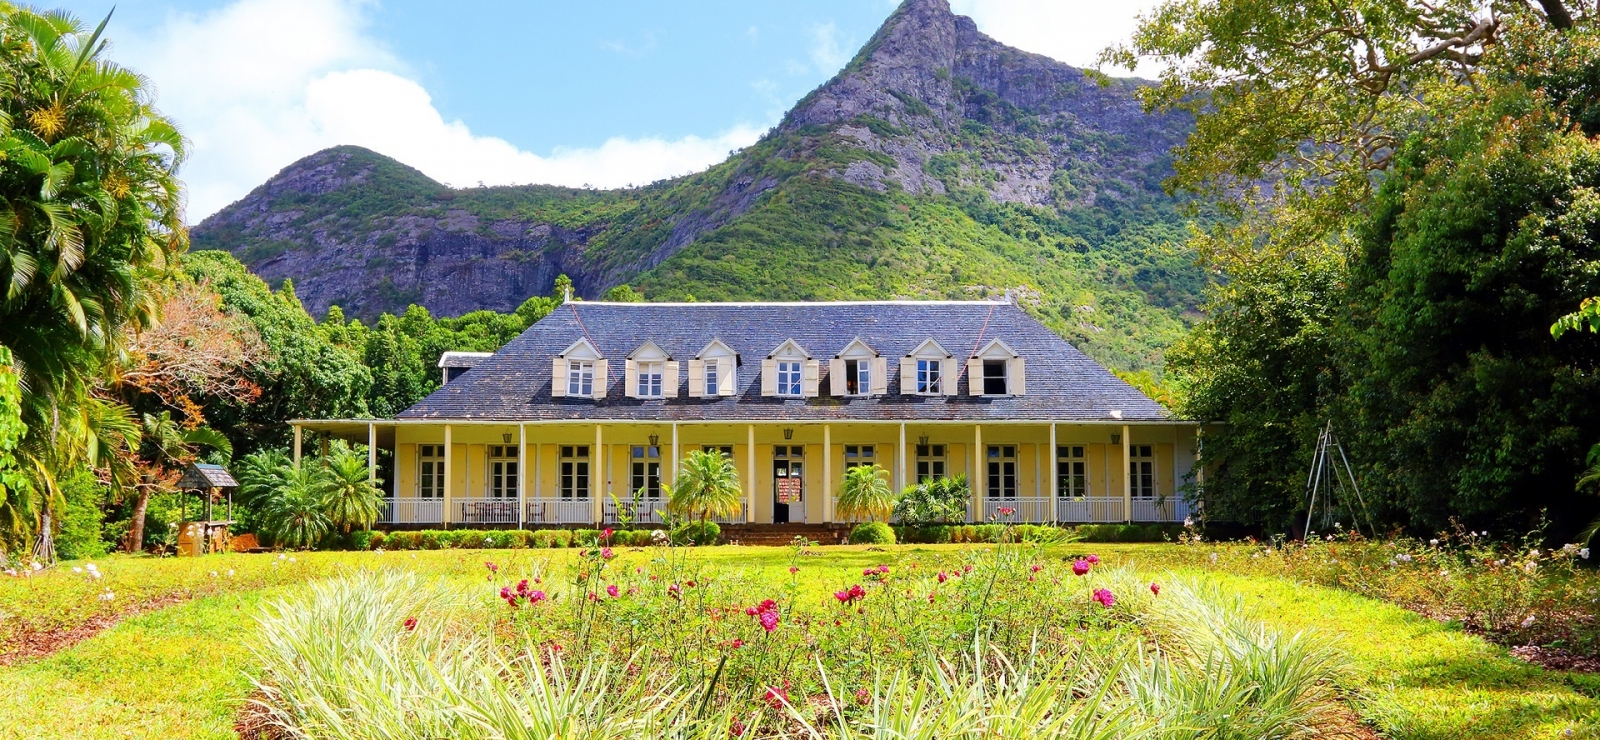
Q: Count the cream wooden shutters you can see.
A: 14